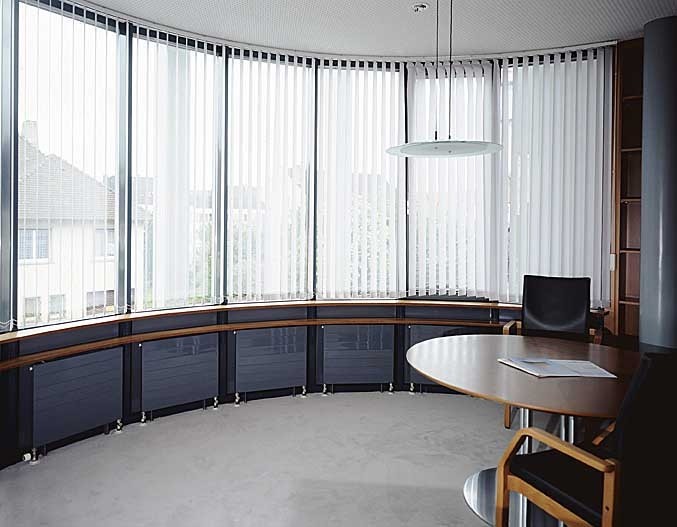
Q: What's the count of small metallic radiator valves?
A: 9